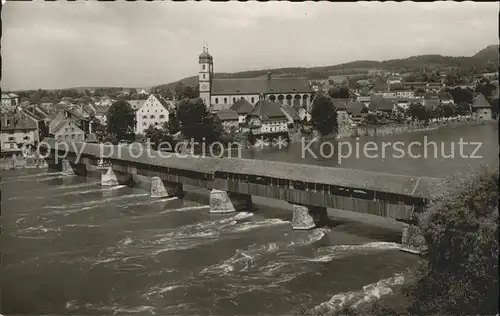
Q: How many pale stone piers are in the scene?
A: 6